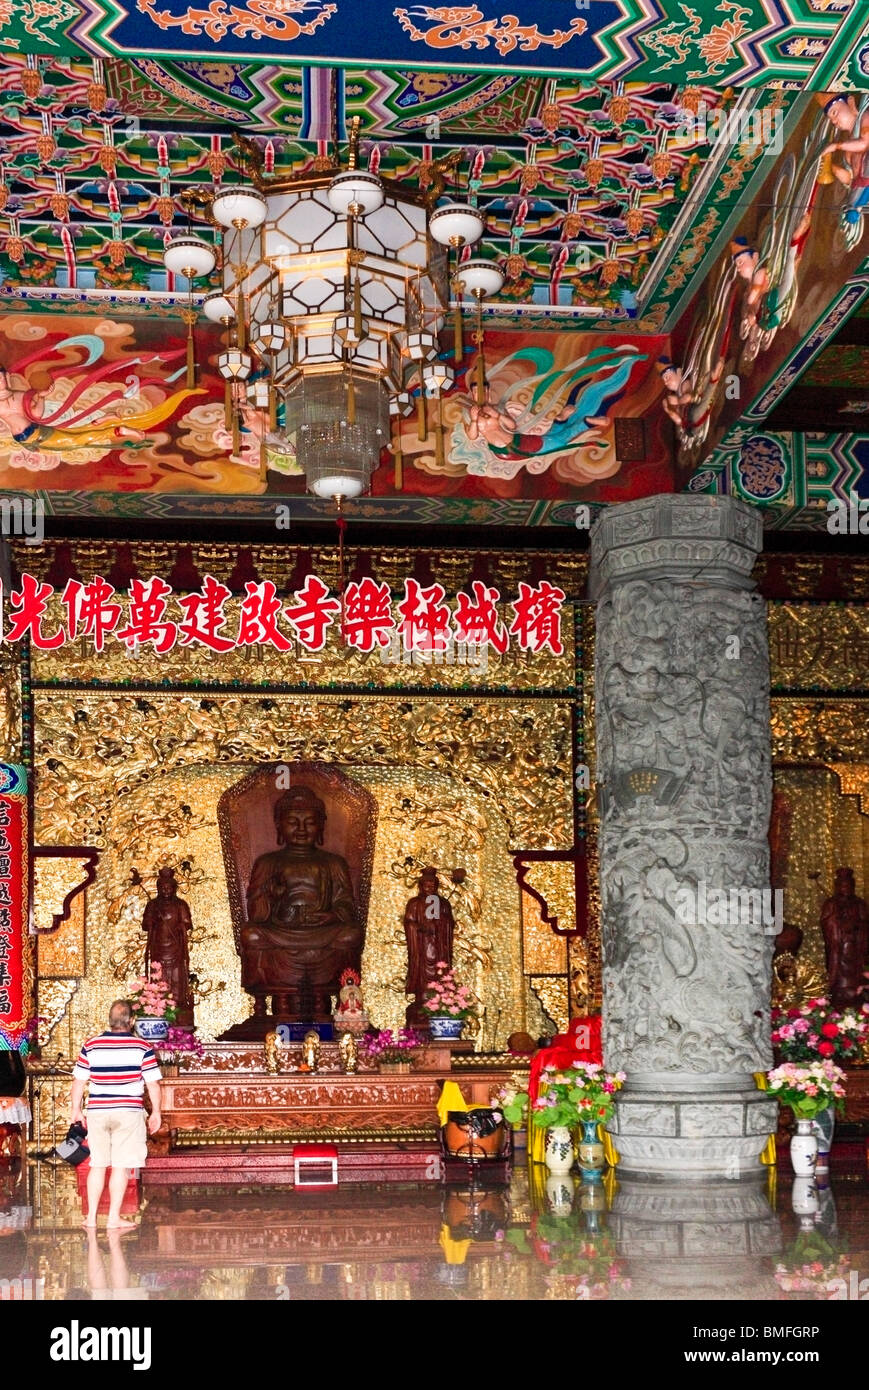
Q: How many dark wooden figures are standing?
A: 3